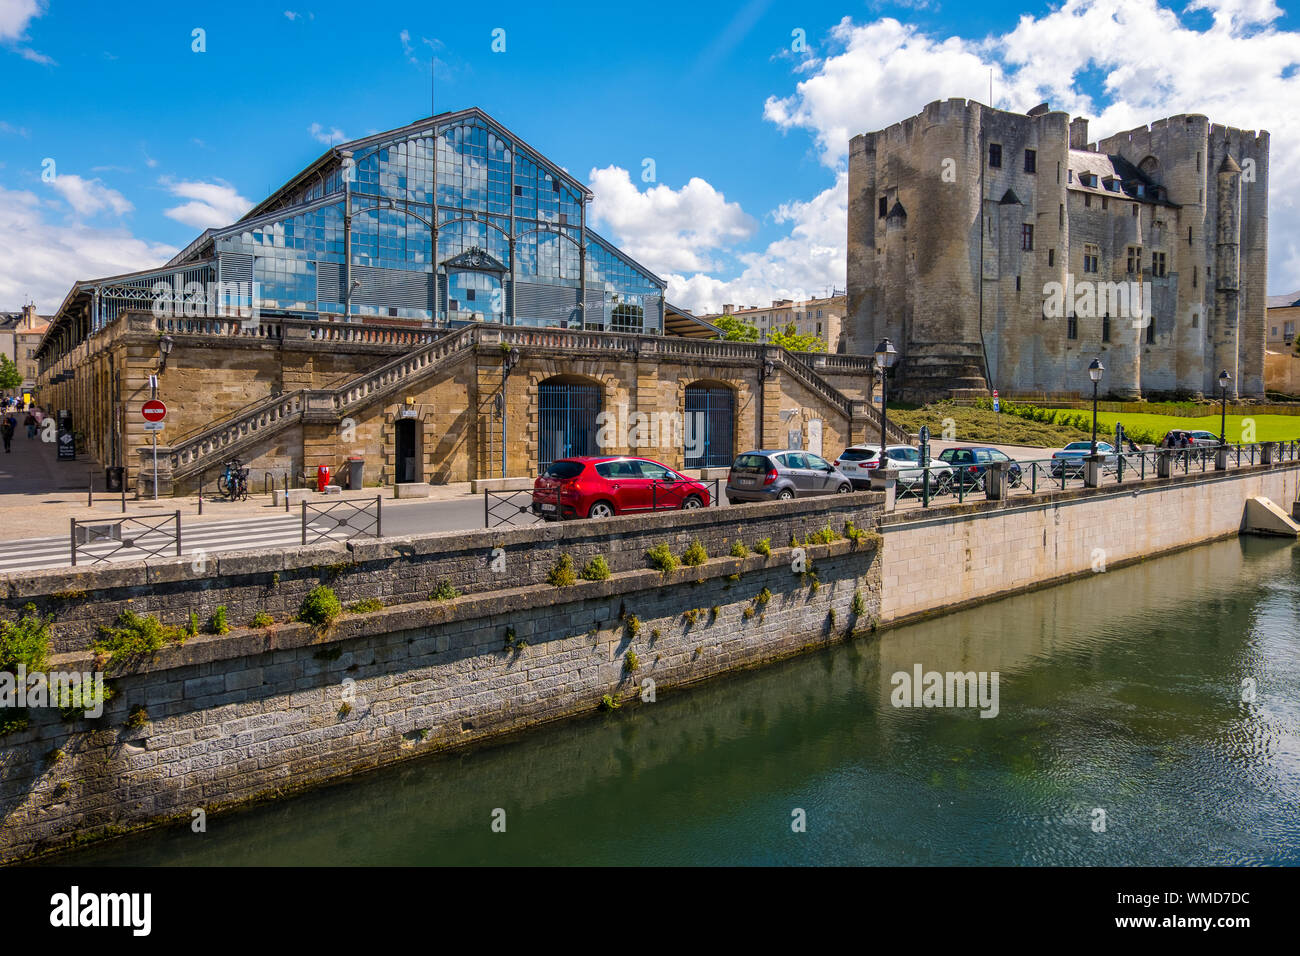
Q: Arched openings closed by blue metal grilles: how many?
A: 2